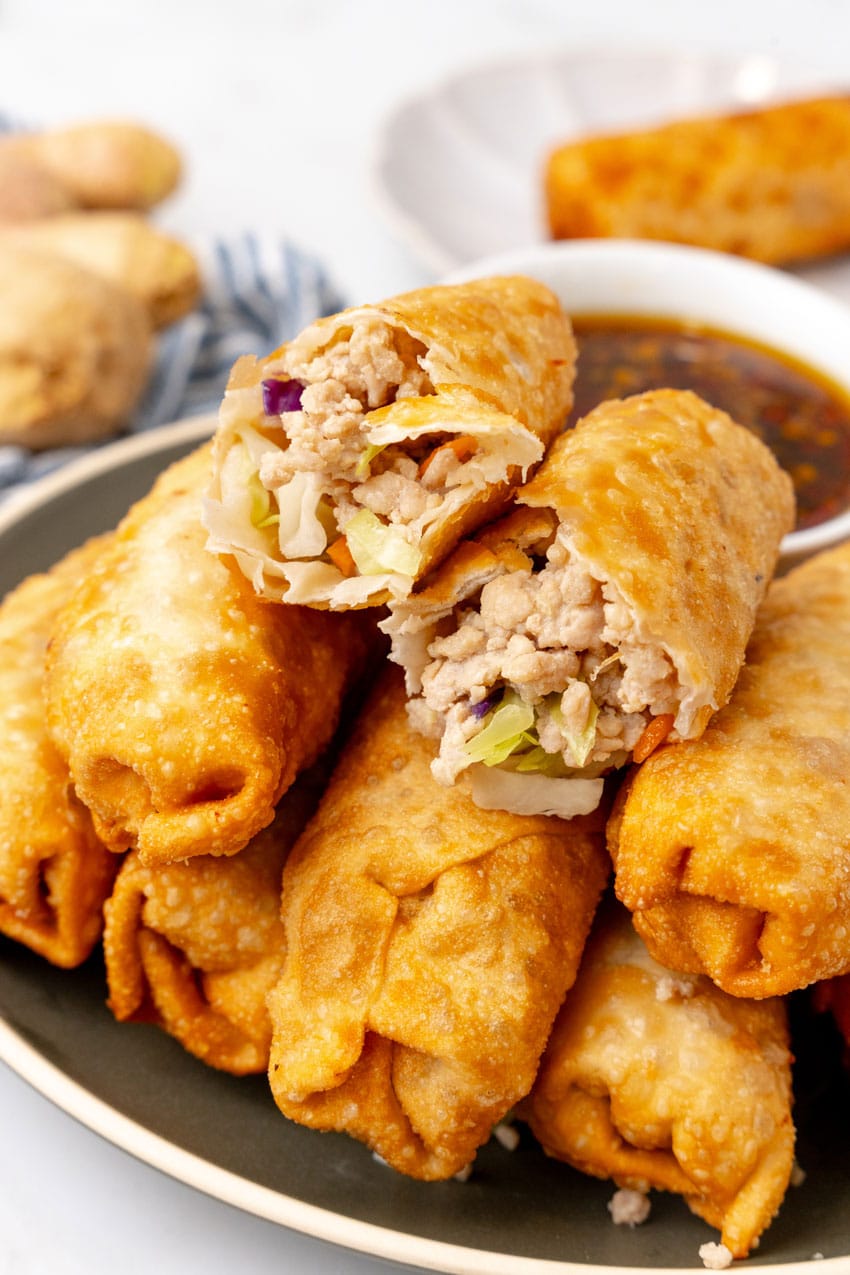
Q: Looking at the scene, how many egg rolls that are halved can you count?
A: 2